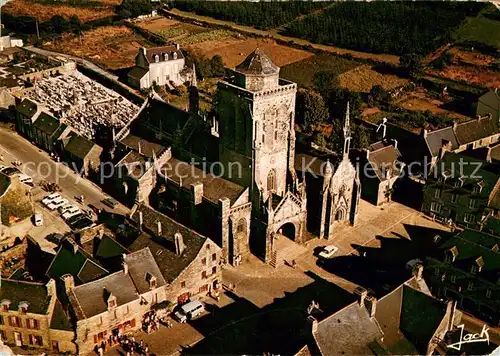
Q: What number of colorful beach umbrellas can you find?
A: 0